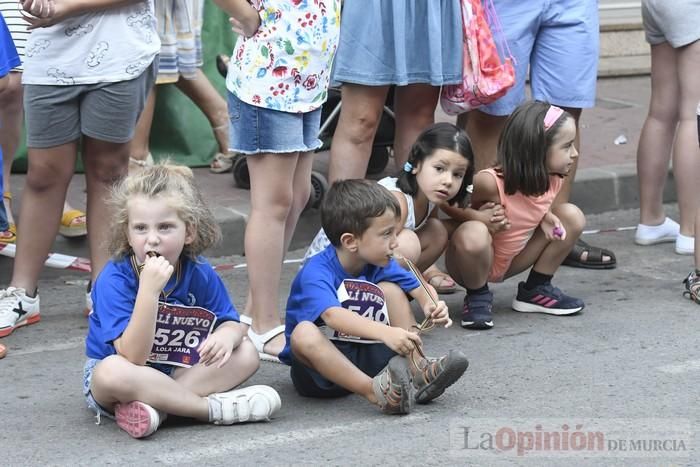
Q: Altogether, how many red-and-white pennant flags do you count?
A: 0